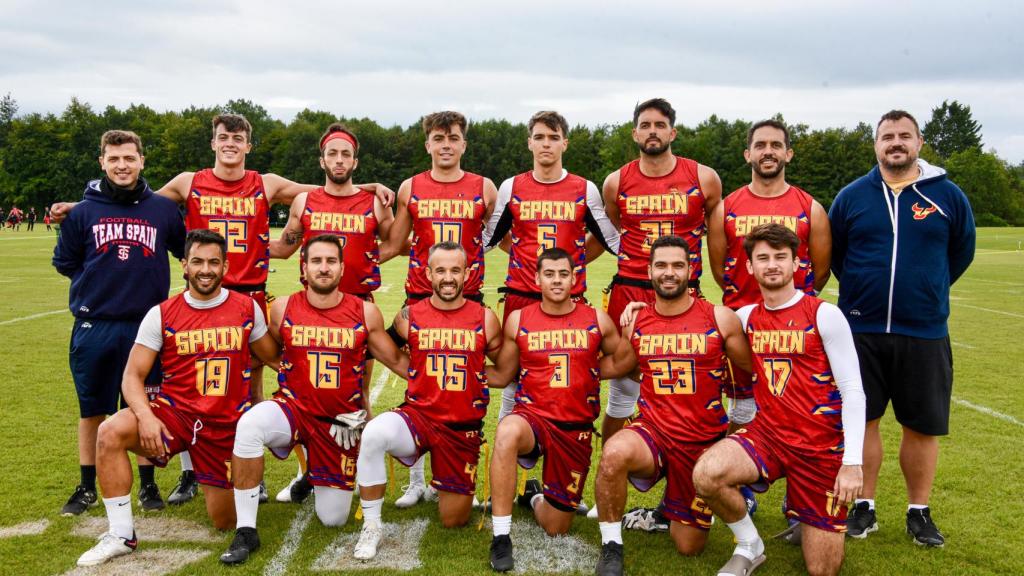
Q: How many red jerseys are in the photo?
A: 12